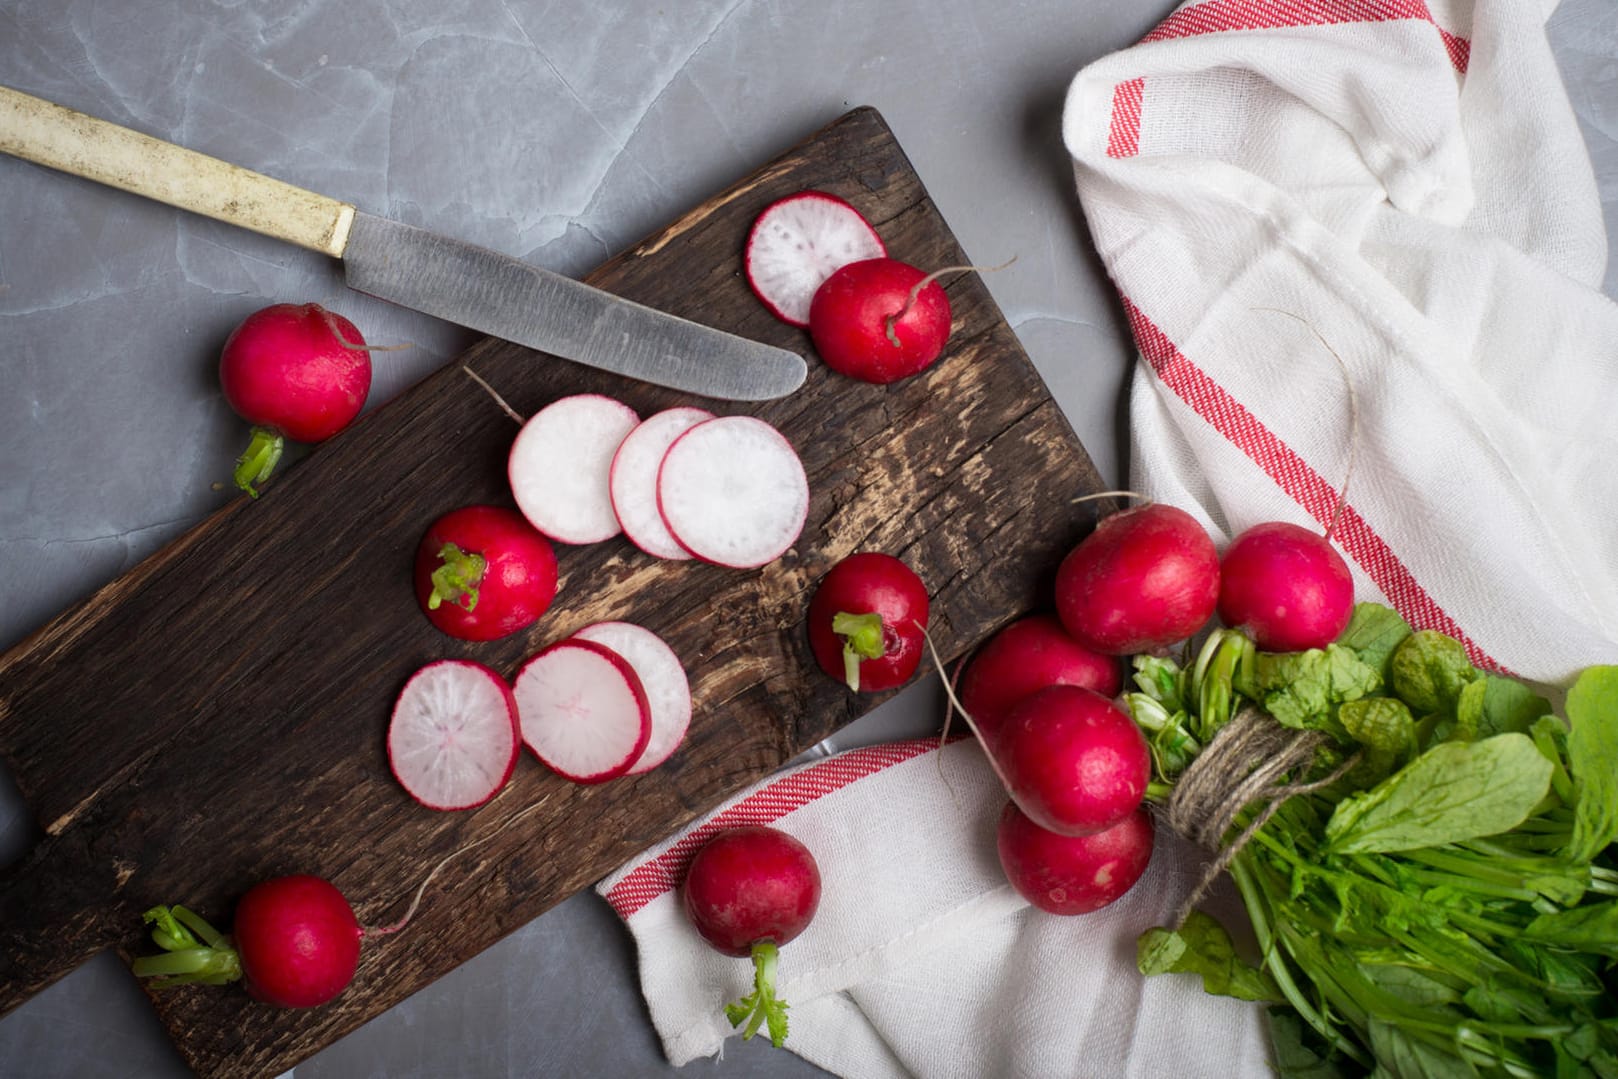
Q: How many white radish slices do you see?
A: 7